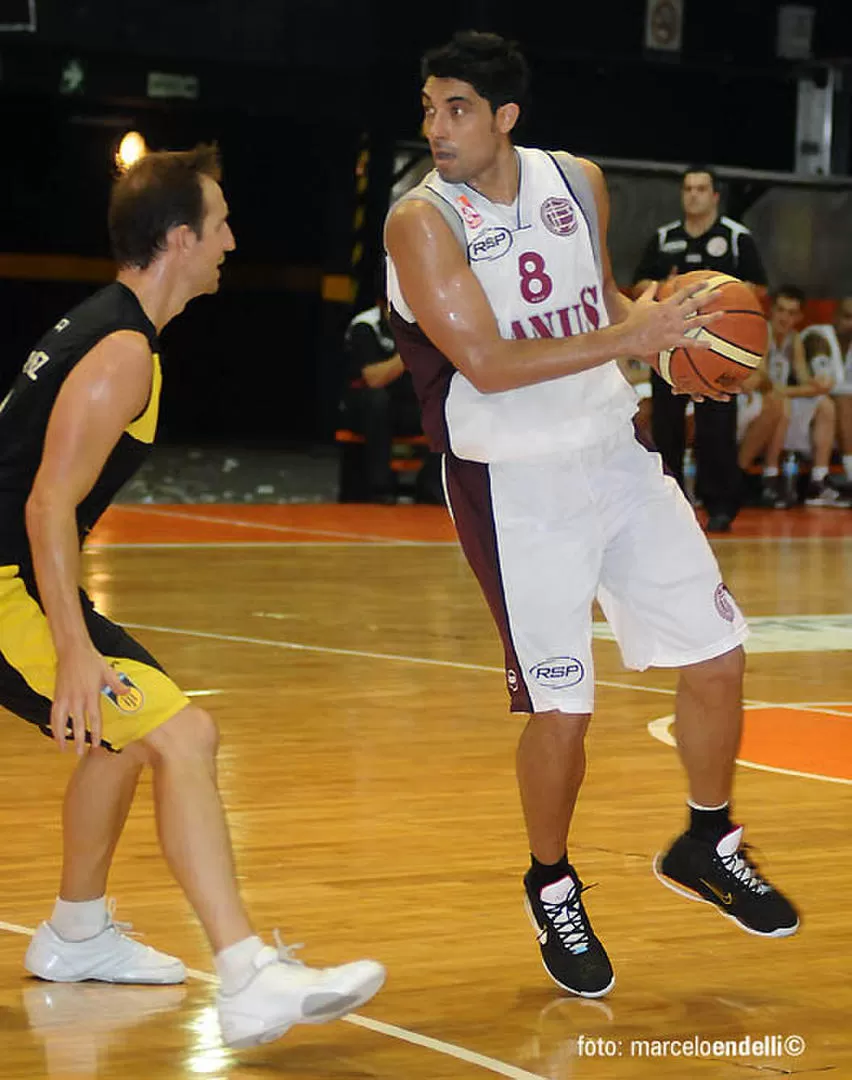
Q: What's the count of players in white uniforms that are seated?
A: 2